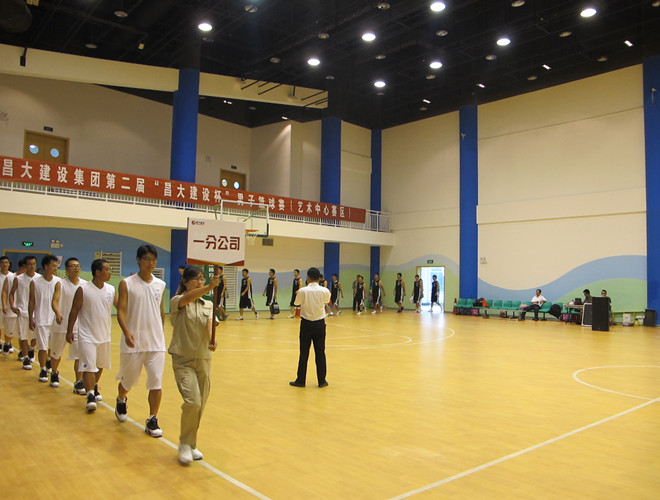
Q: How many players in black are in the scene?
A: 12